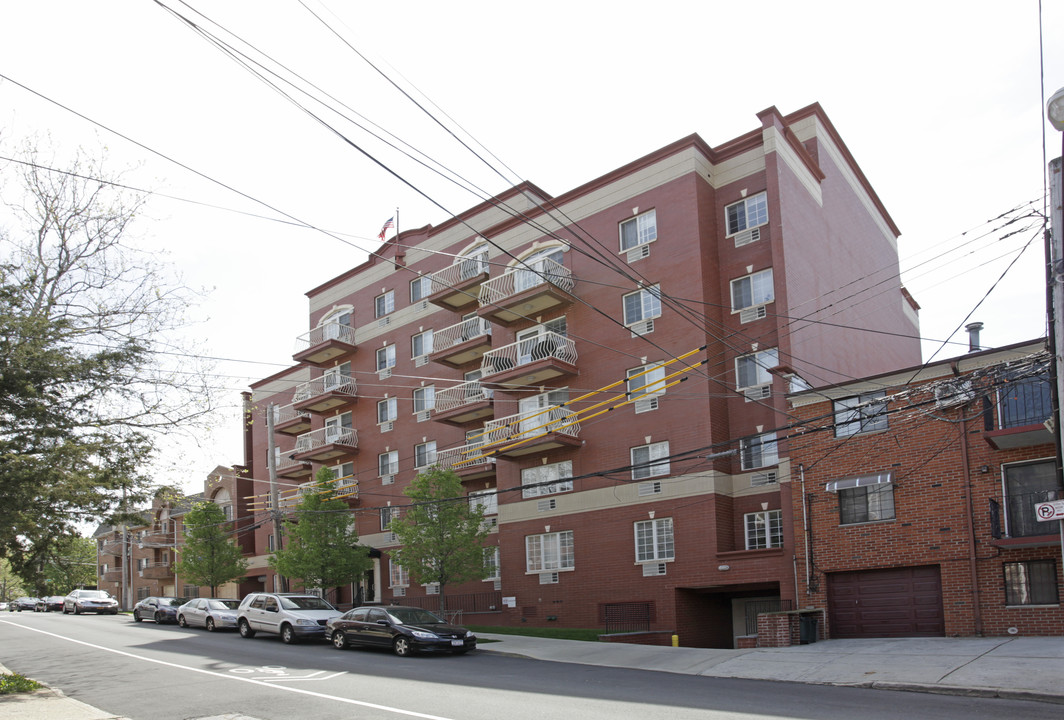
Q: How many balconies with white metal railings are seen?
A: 14